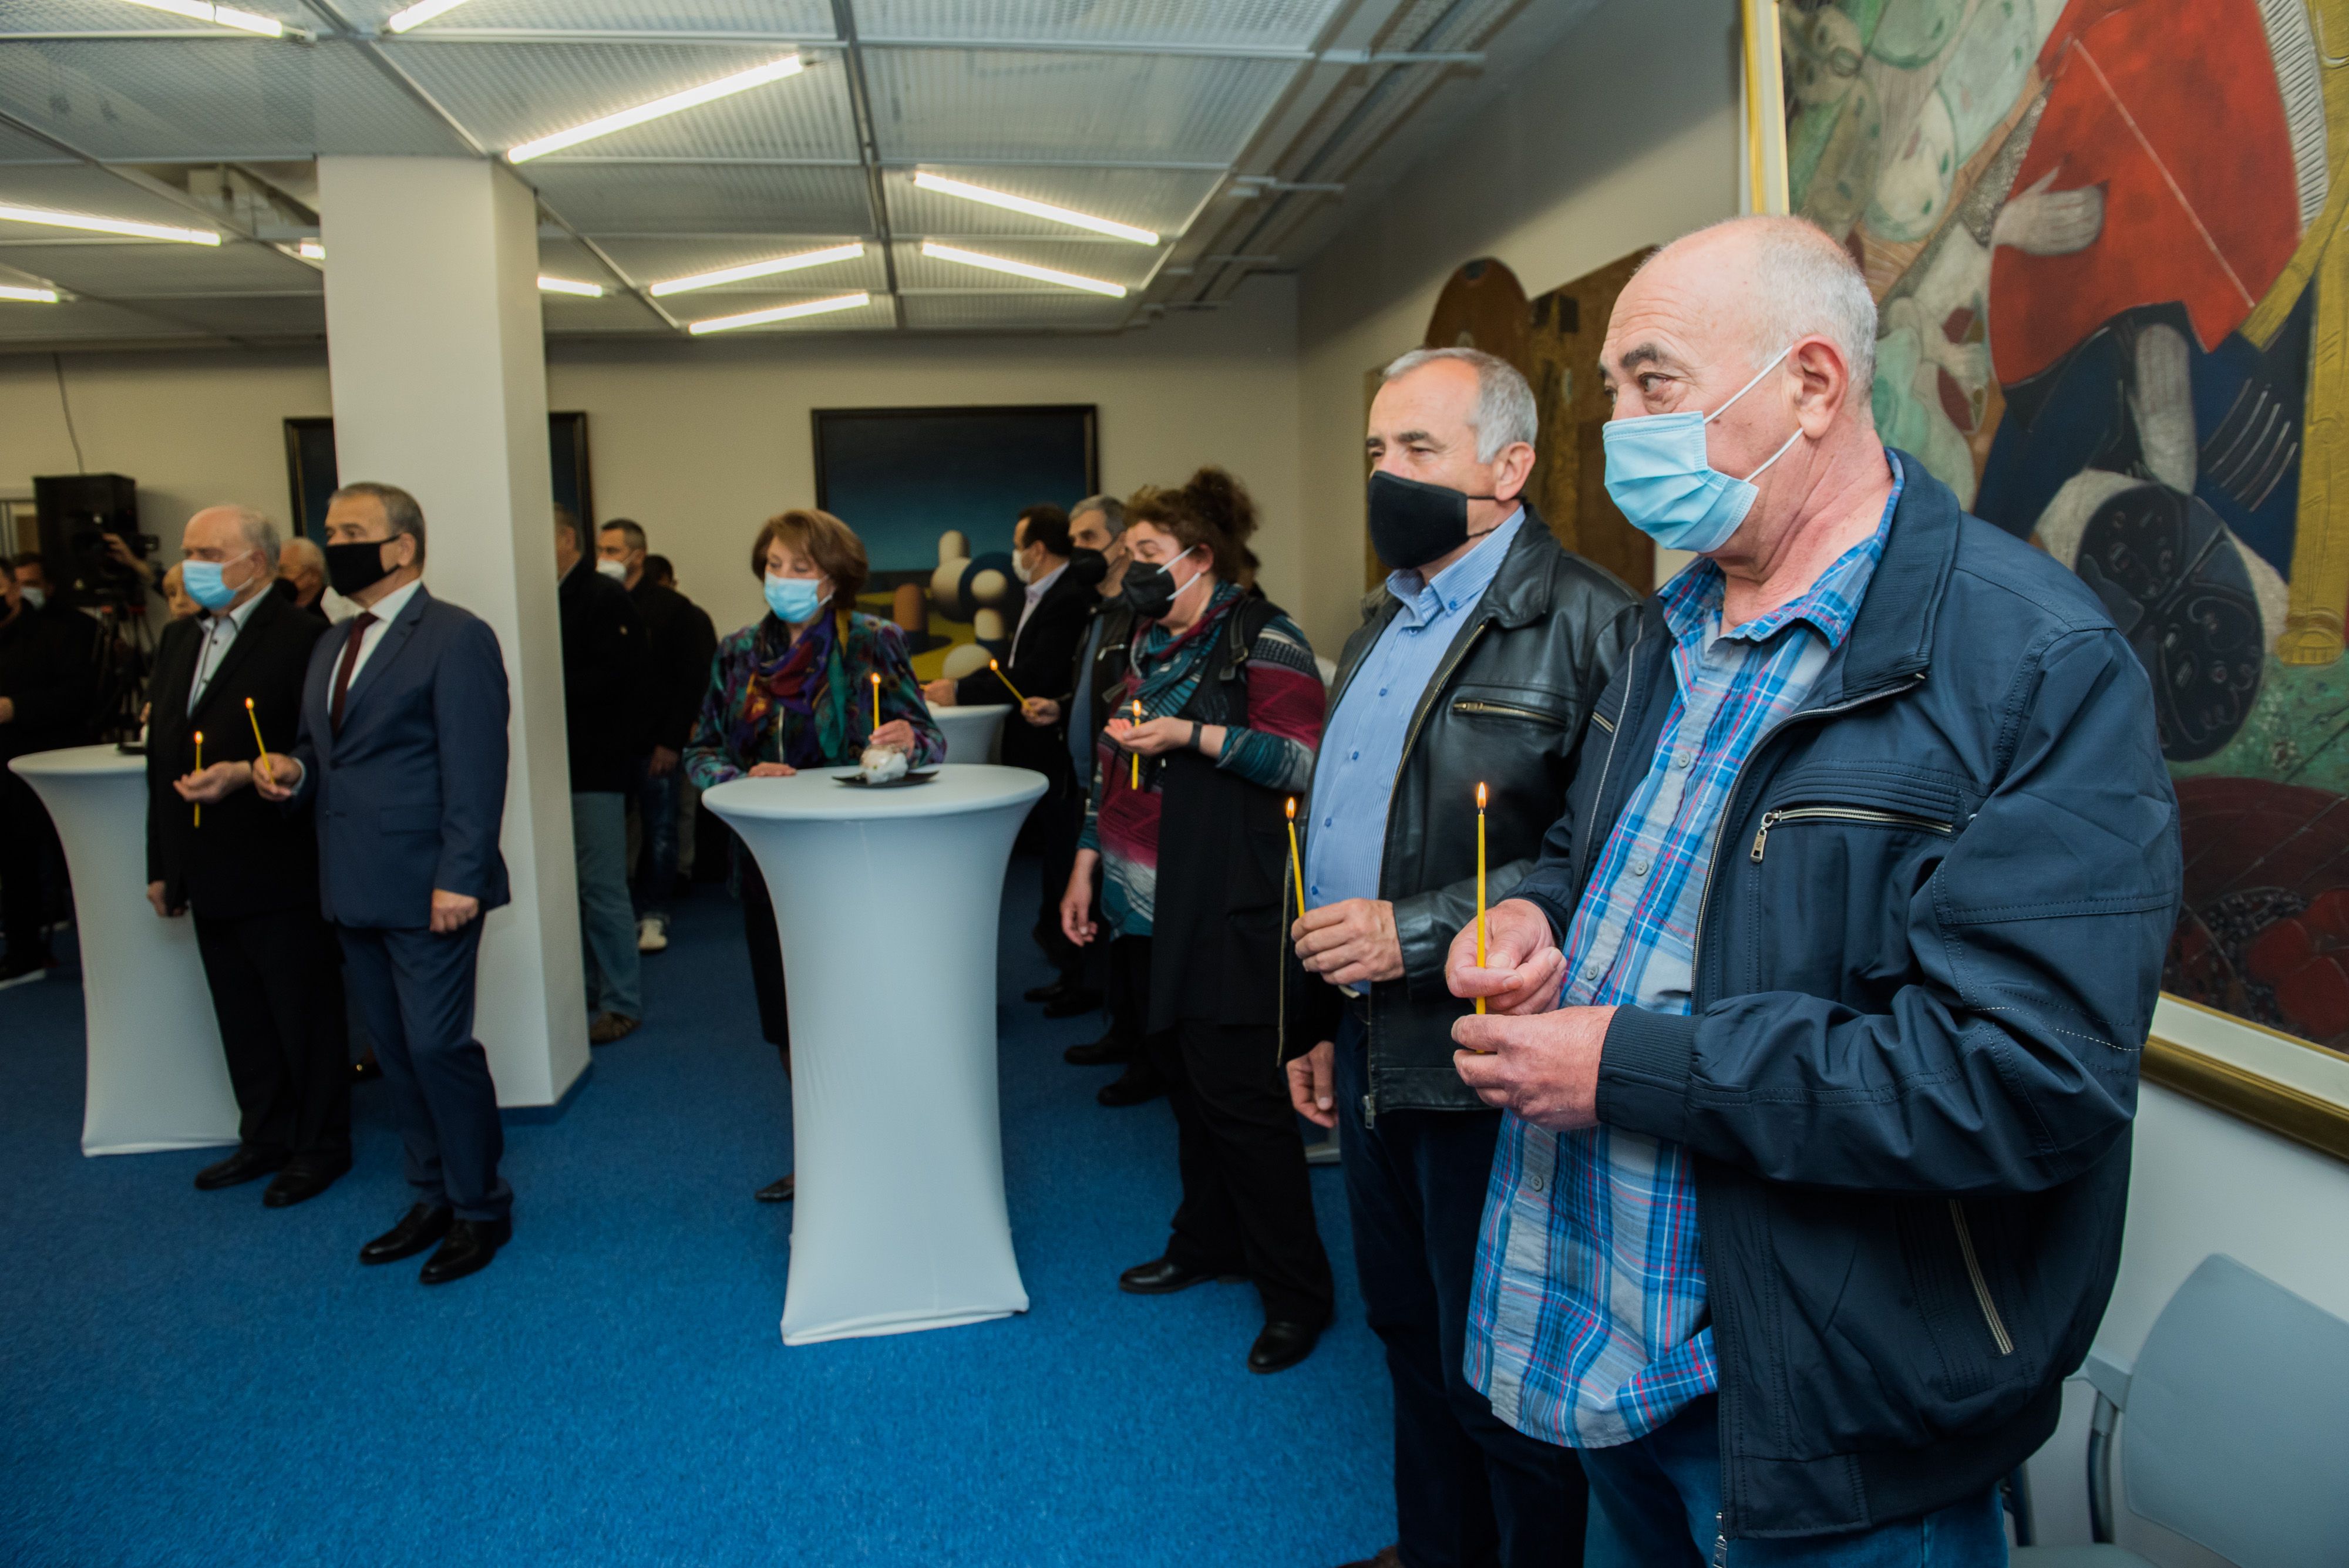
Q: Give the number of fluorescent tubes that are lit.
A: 11